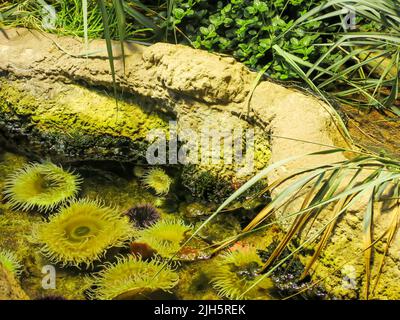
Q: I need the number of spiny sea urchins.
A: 1